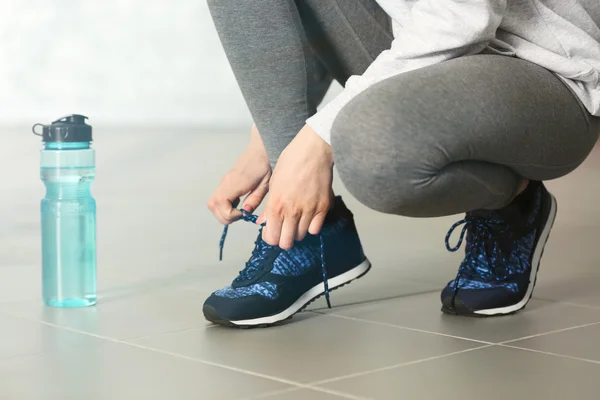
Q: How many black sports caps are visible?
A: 1